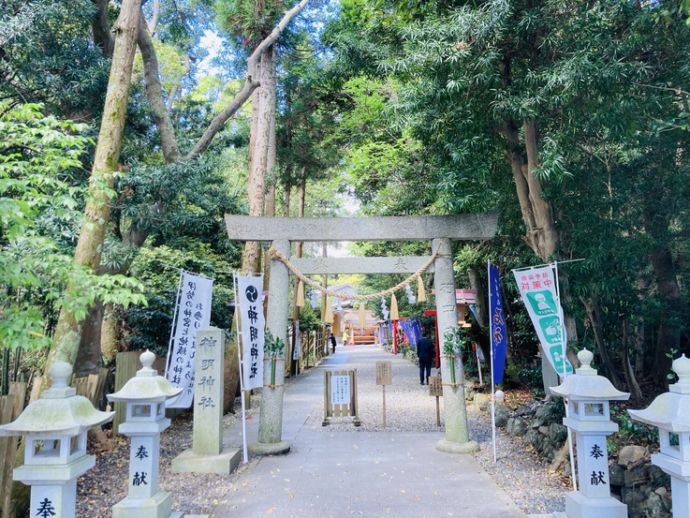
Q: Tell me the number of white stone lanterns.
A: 4